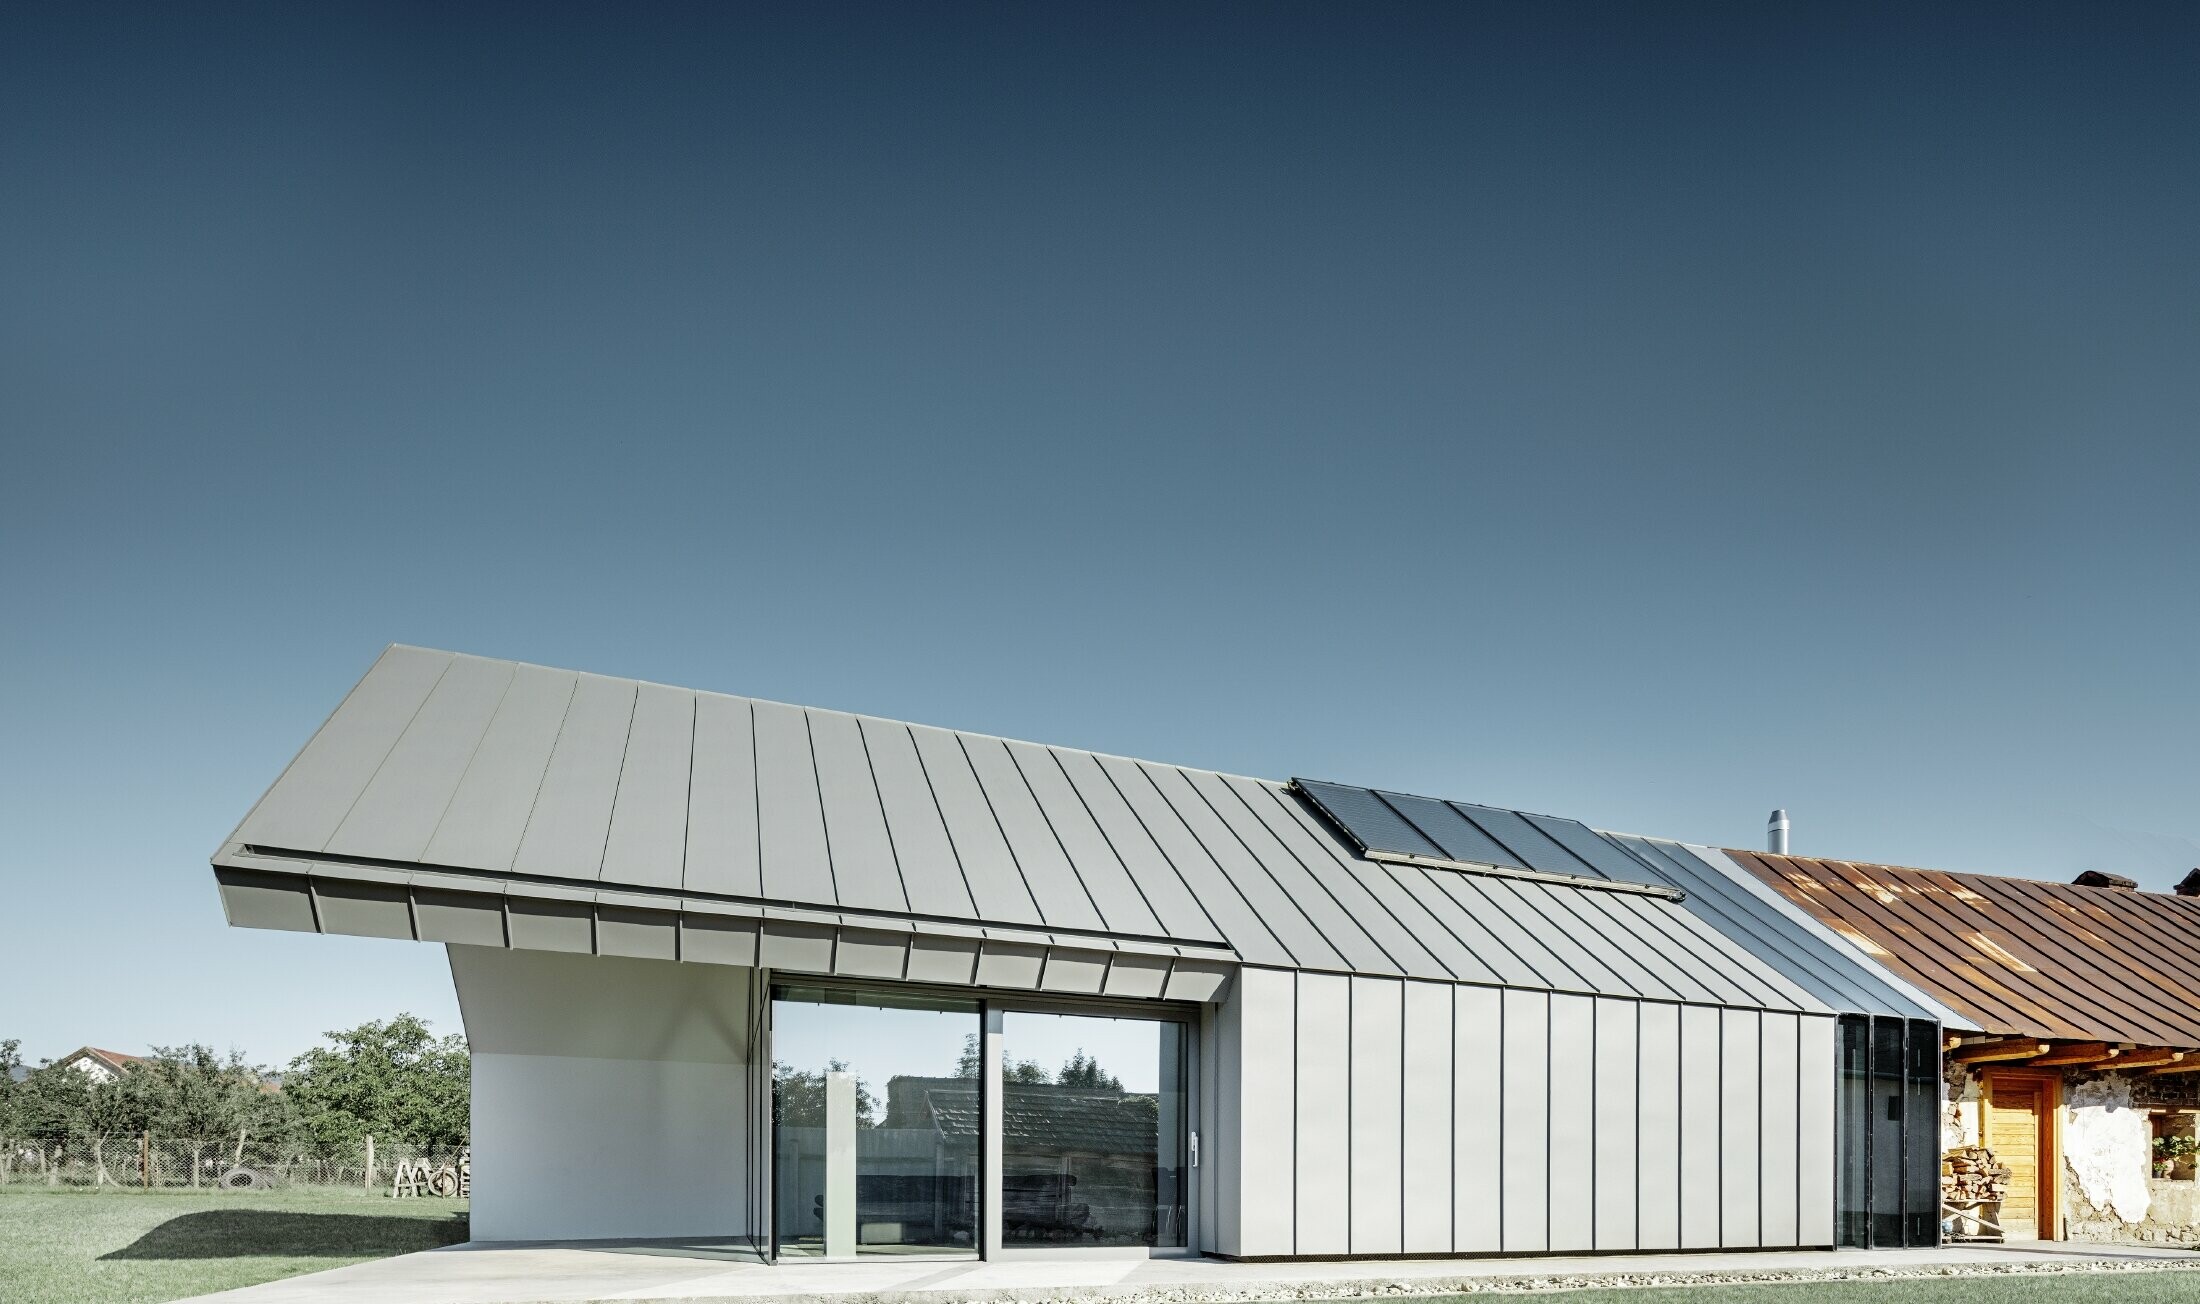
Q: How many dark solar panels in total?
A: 4